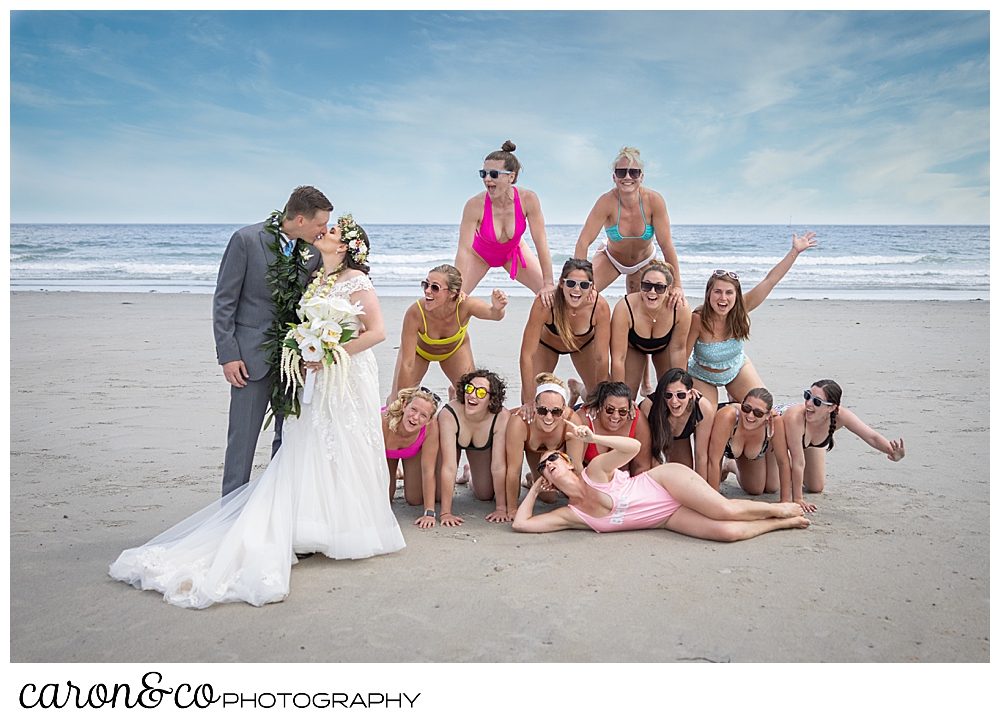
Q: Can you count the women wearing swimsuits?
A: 14